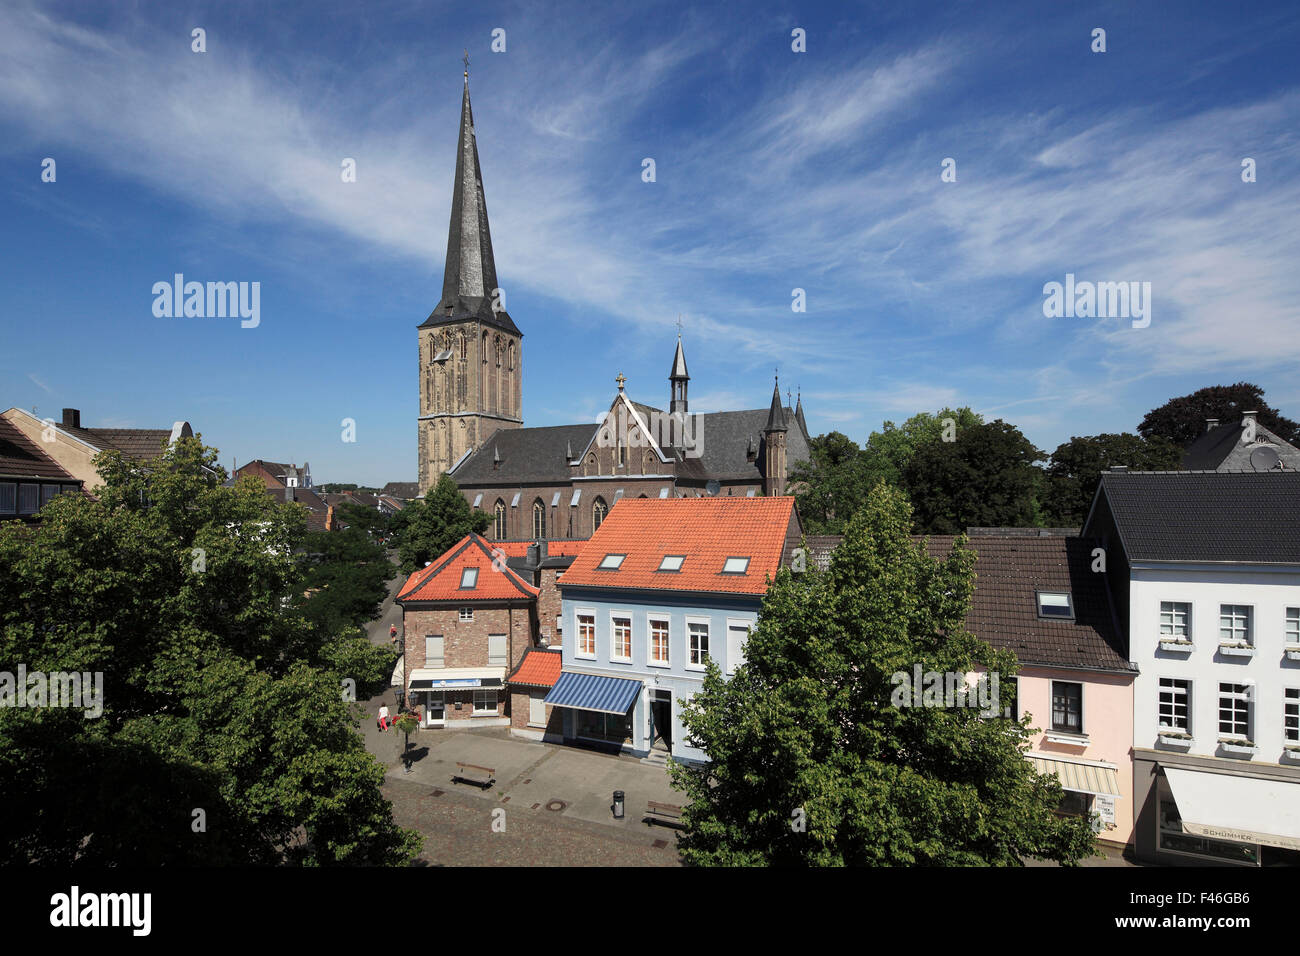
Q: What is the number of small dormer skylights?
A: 5